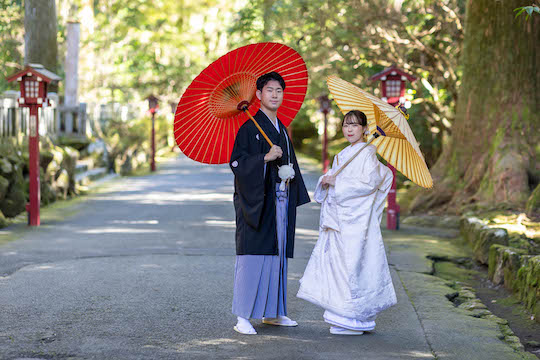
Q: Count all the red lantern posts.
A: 4